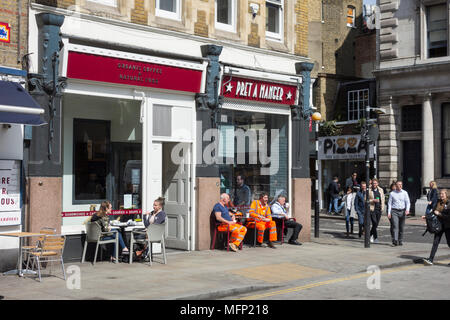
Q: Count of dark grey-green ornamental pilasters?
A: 3